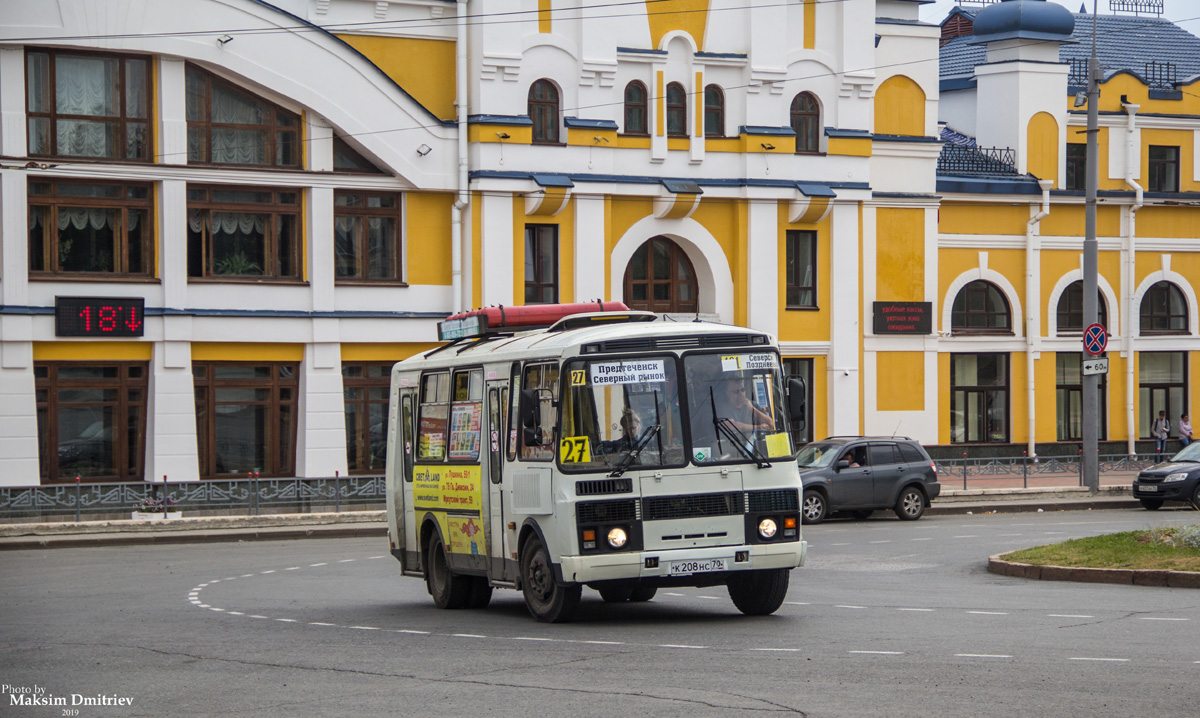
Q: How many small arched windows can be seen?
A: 5